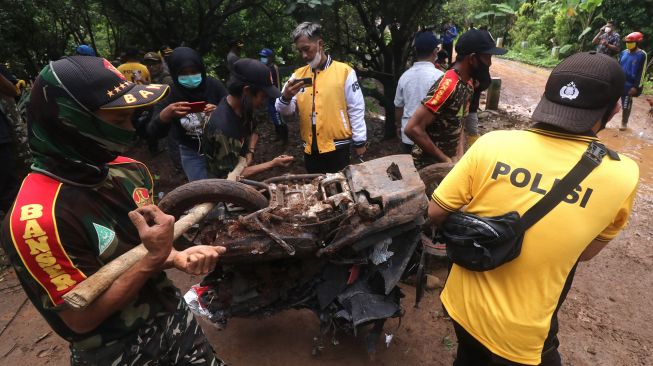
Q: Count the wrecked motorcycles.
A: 1